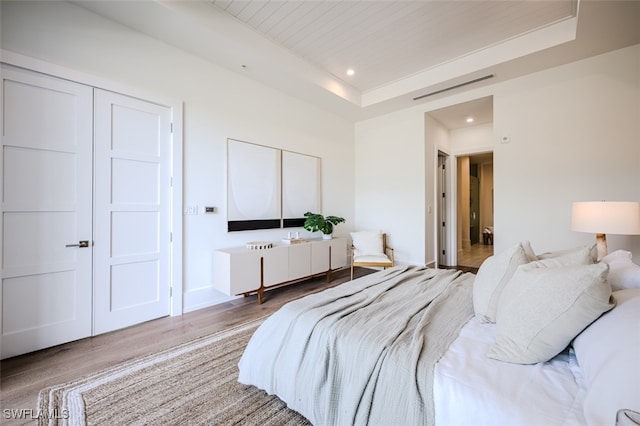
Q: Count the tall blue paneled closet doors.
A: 0